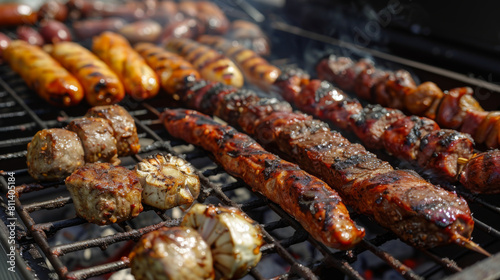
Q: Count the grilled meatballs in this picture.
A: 5